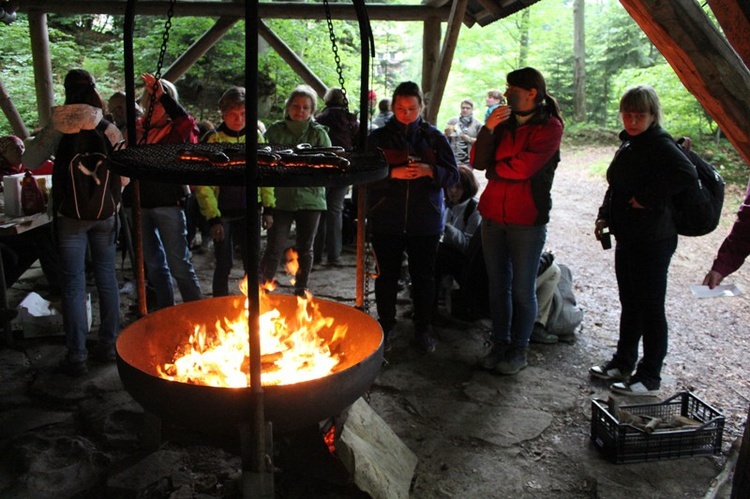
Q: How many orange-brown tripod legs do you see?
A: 2